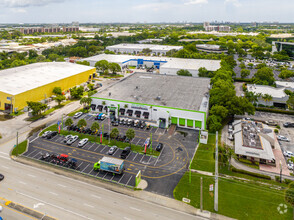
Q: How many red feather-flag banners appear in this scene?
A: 3